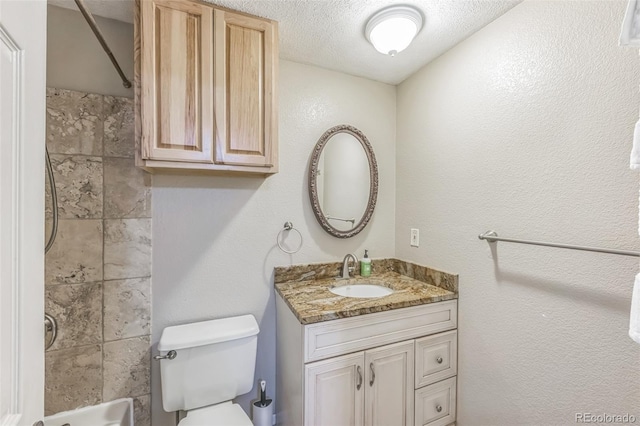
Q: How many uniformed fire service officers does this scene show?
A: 0